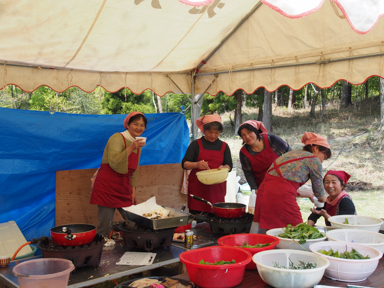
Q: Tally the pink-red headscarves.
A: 5